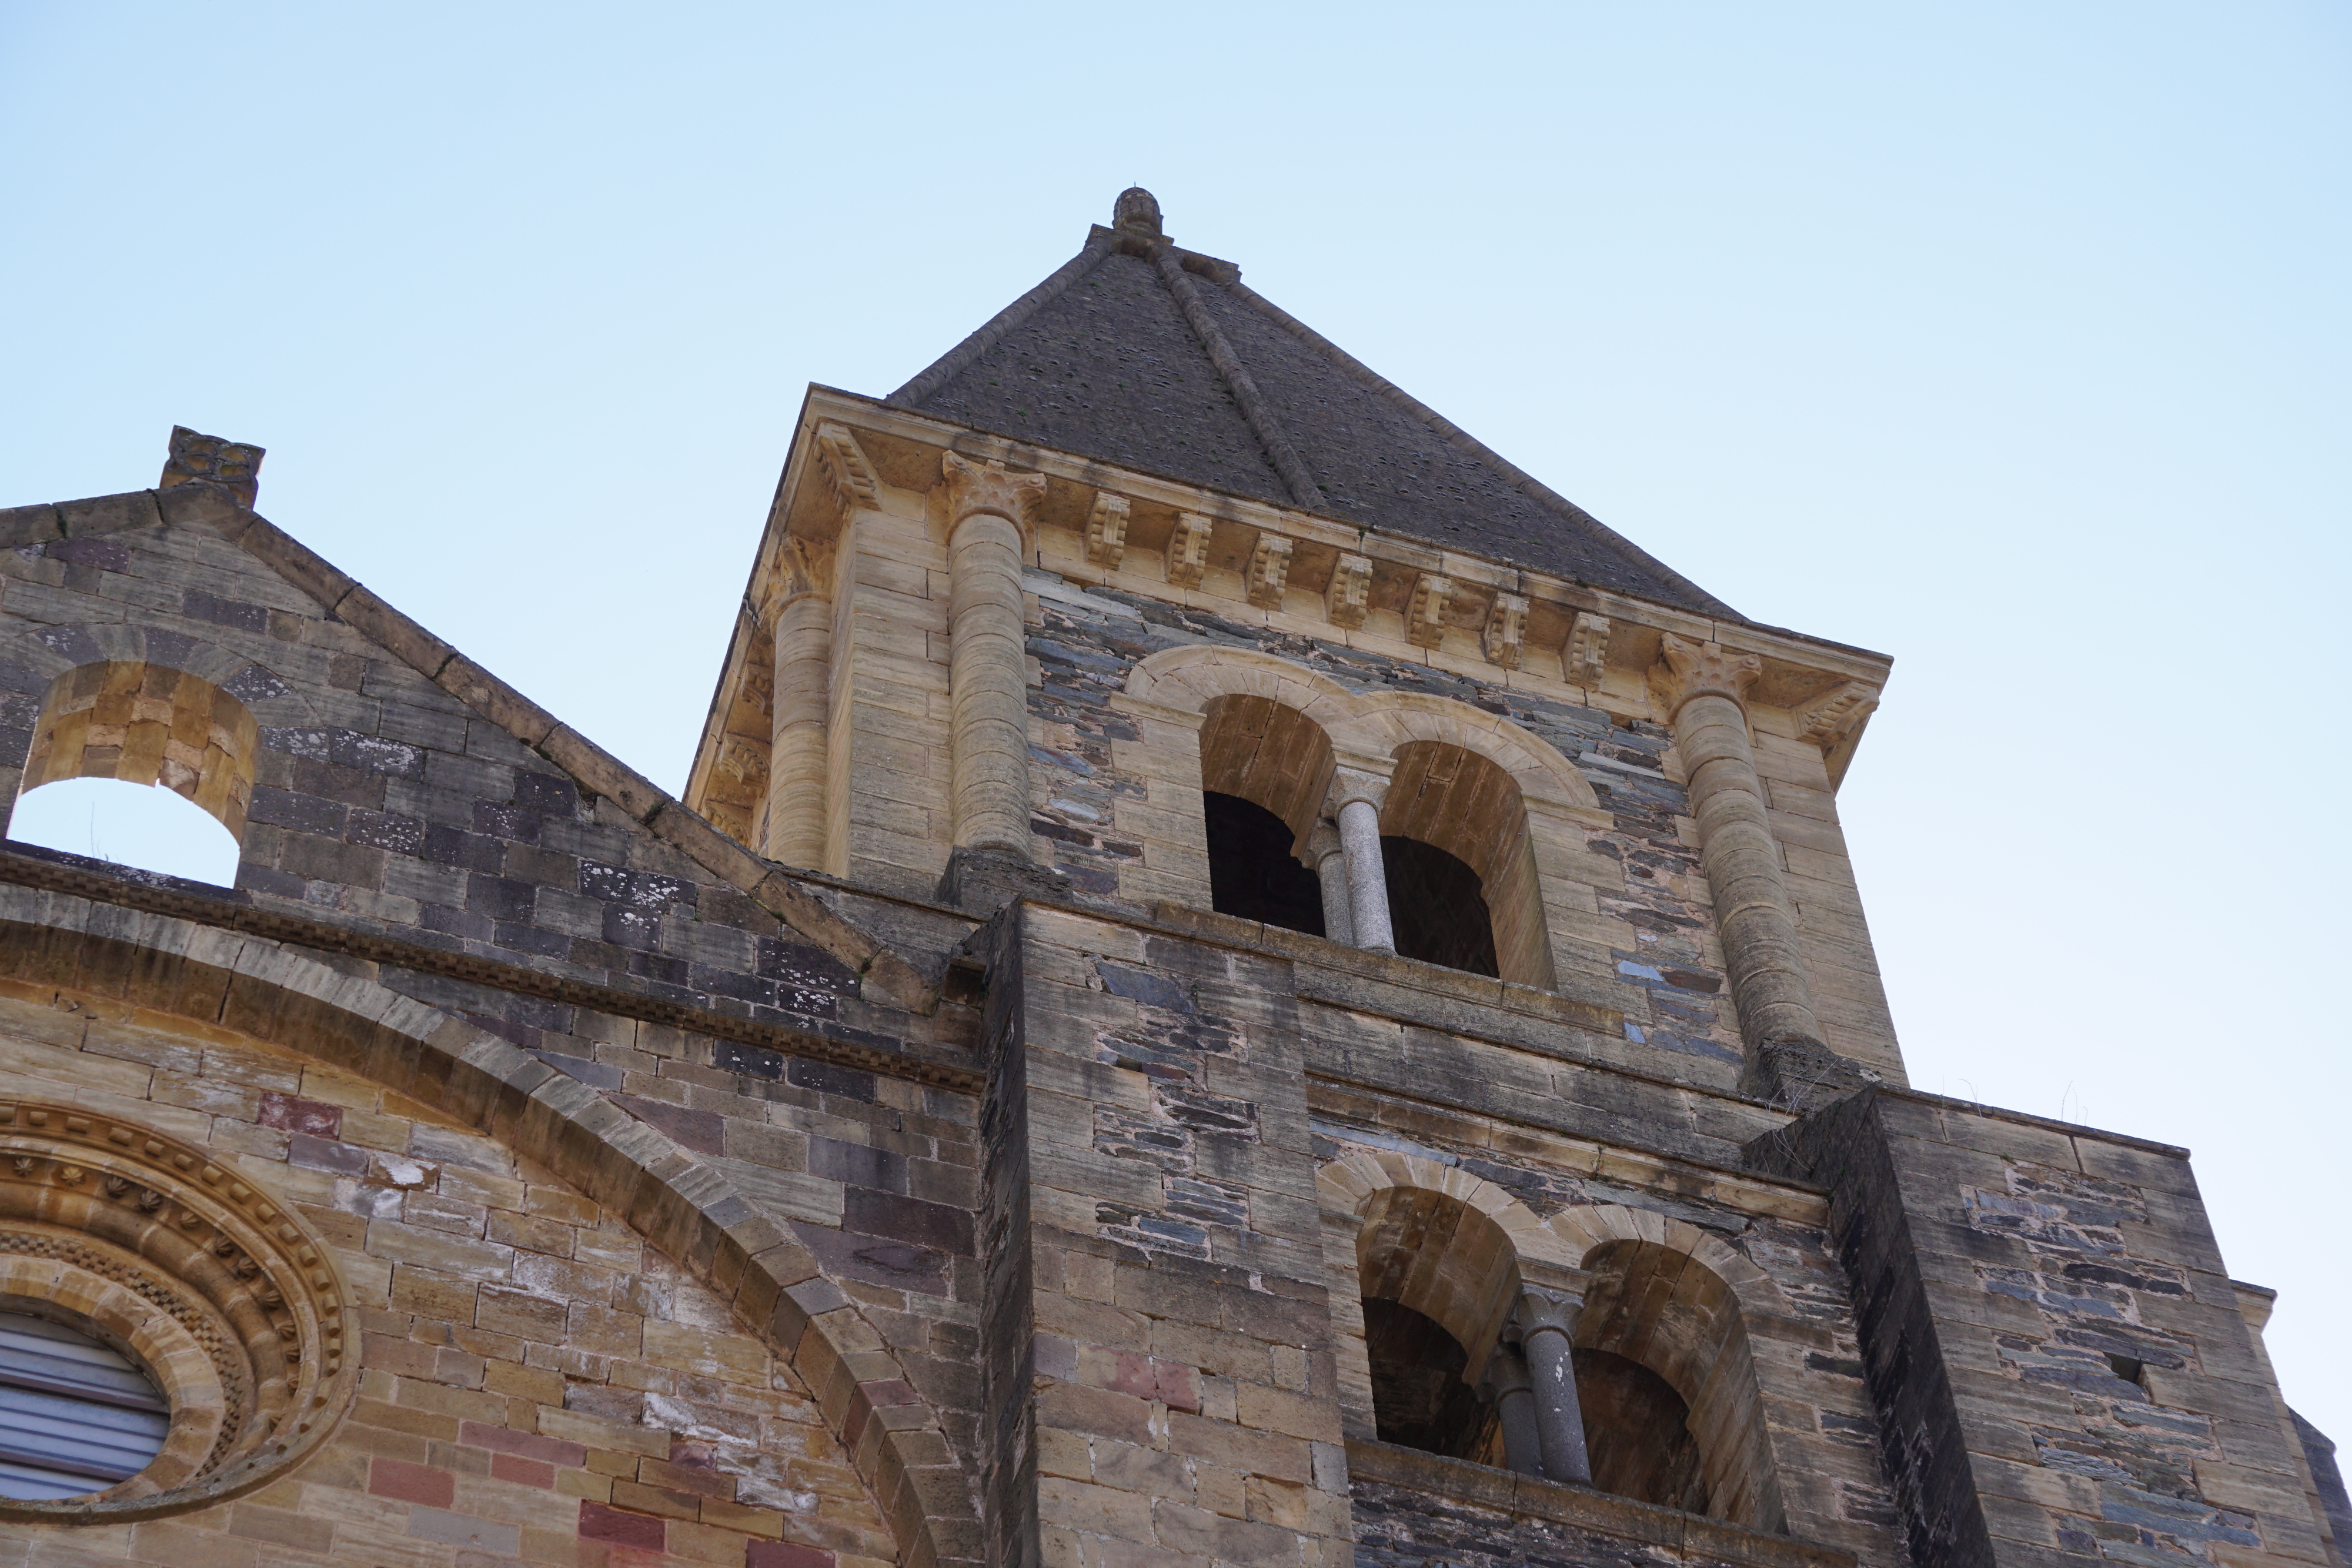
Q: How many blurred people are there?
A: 0